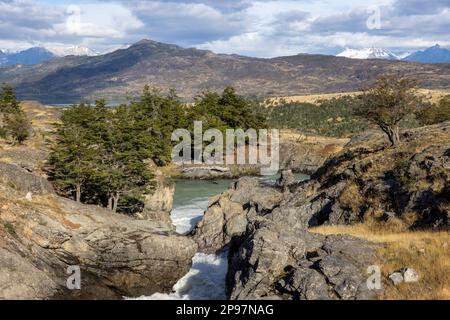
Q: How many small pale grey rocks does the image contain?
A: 2